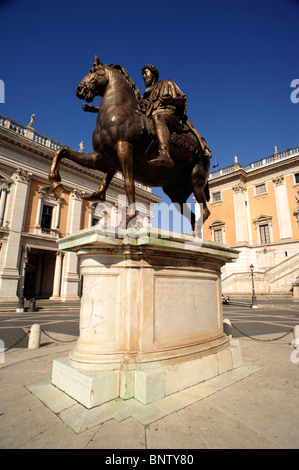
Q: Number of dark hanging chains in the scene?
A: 3